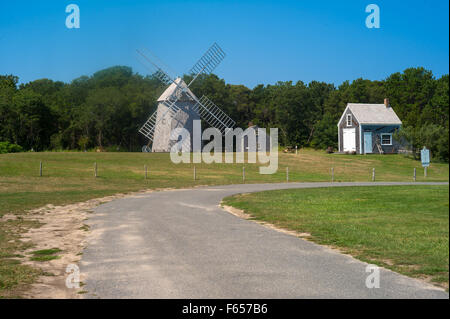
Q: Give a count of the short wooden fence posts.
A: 9